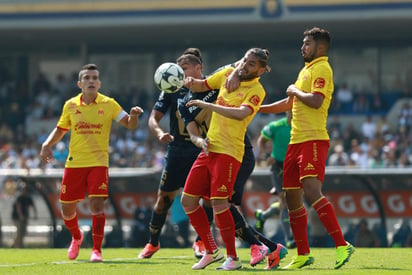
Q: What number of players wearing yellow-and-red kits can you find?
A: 3